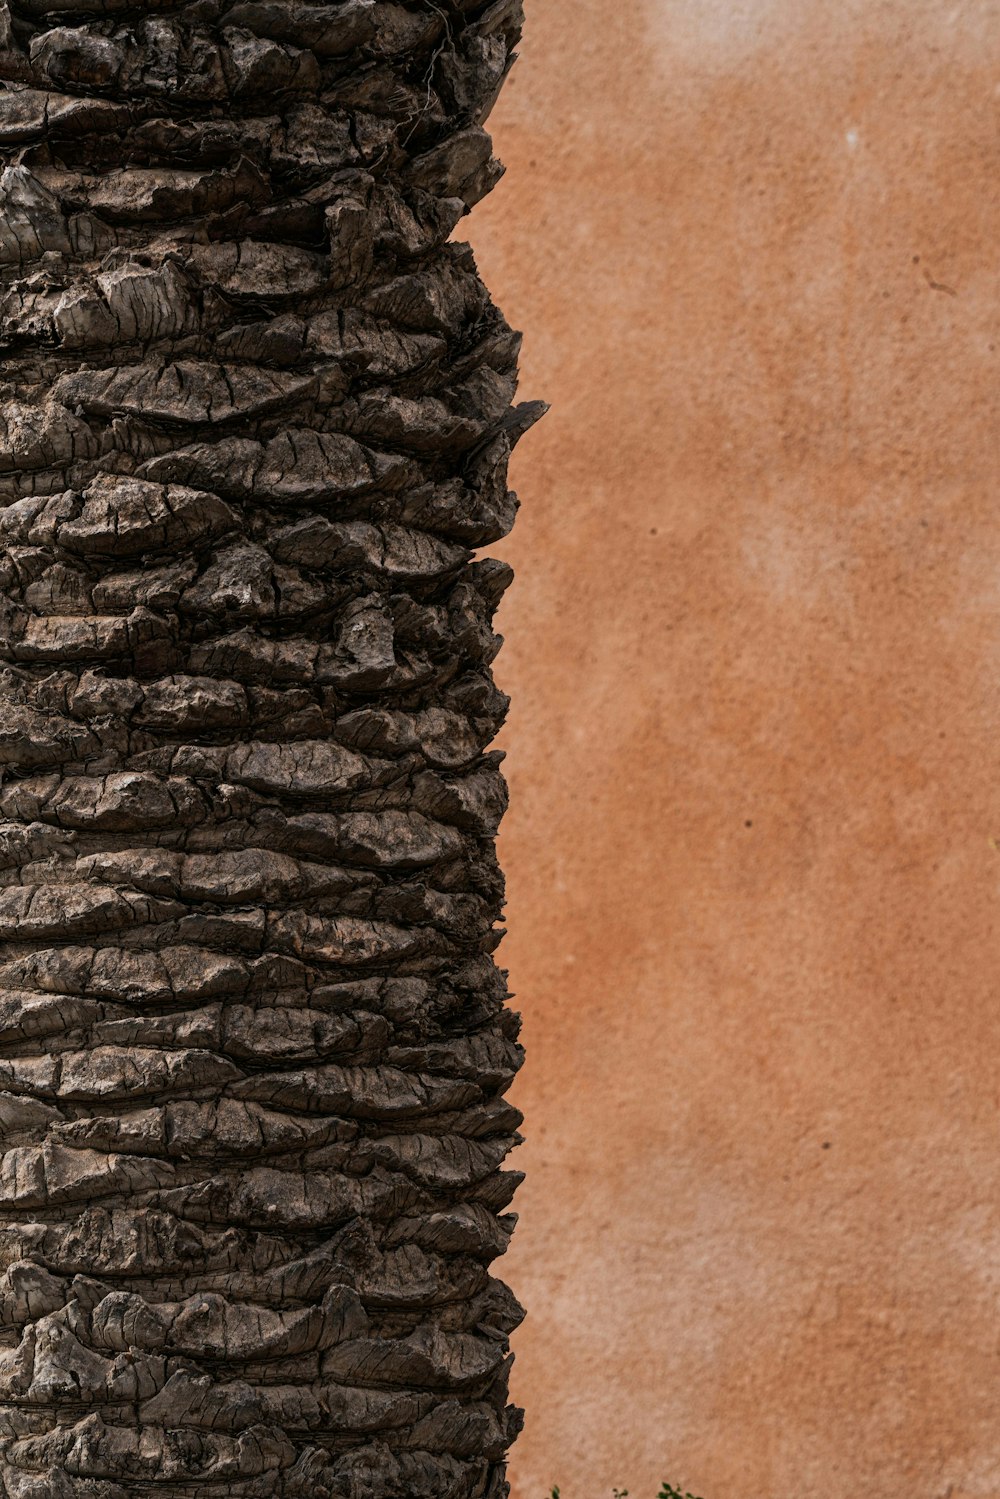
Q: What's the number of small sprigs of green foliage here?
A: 3